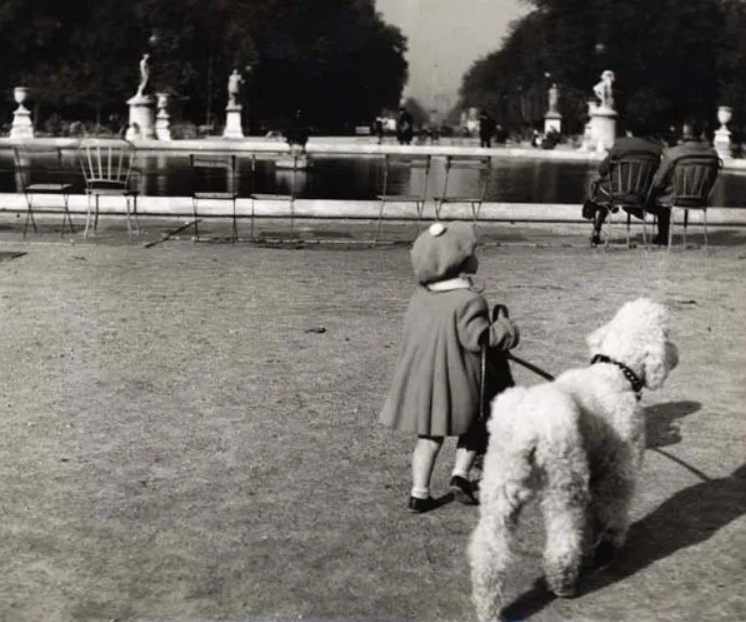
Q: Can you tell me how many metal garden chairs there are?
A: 8